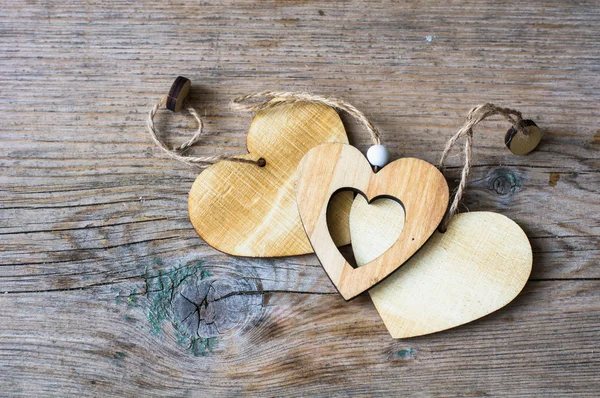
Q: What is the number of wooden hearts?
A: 3